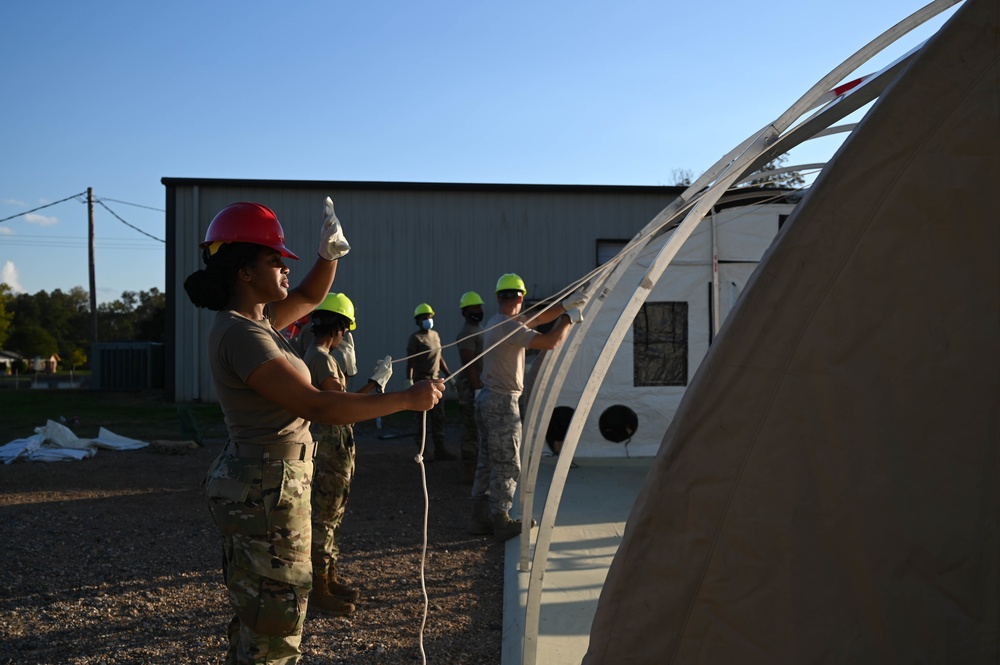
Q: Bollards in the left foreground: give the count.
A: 0